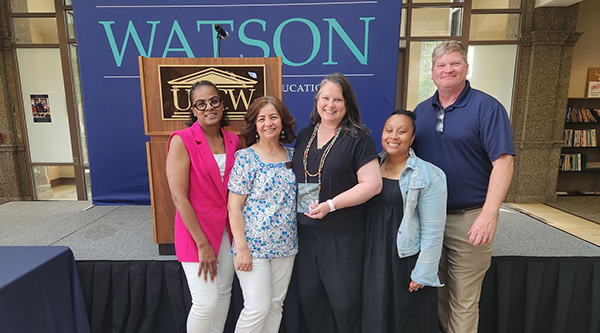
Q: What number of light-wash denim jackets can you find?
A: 1